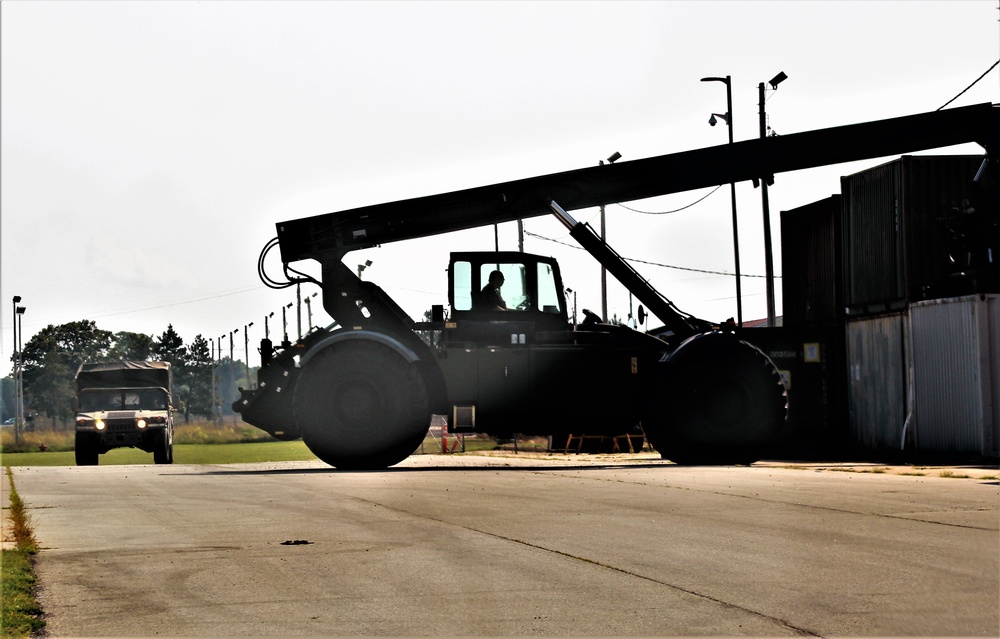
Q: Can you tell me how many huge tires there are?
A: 2